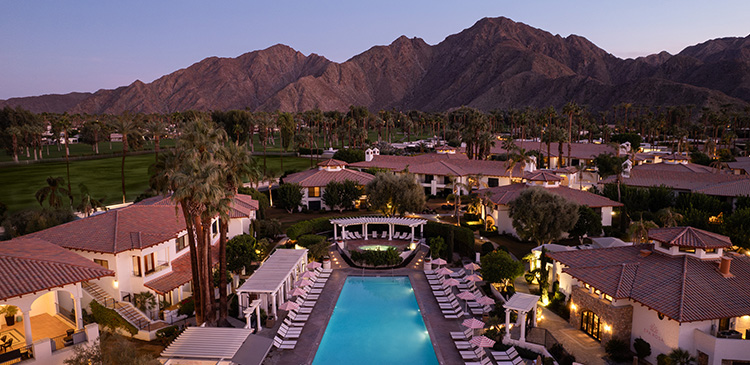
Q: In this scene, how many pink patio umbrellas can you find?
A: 14